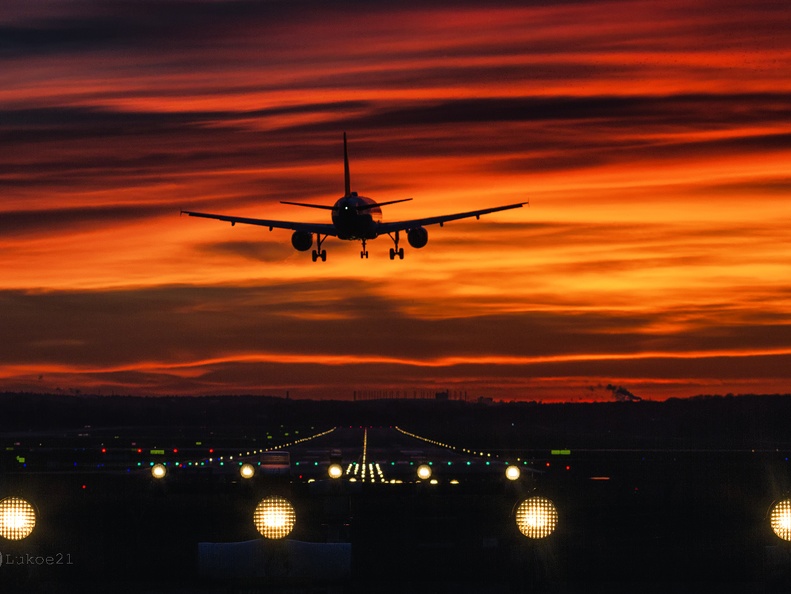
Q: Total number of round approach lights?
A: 9